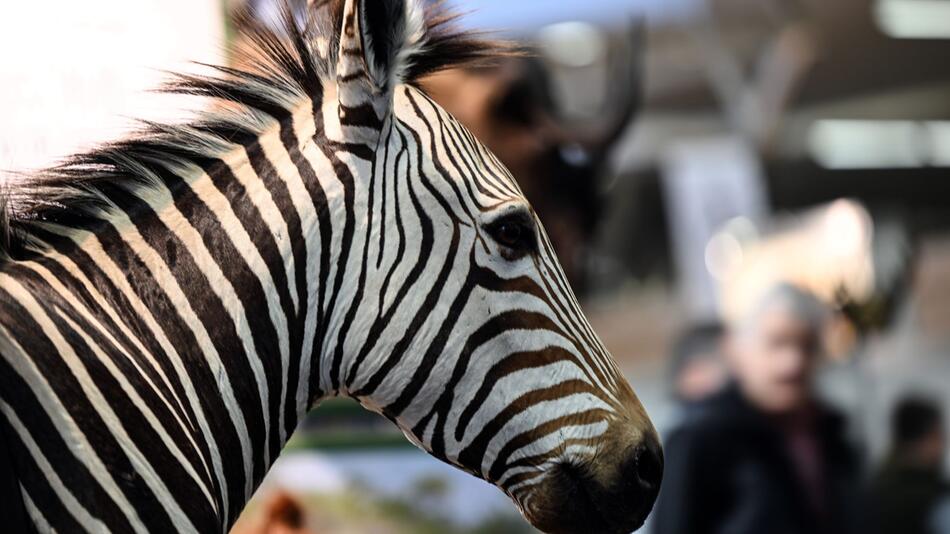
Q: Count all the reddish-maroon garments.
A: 1